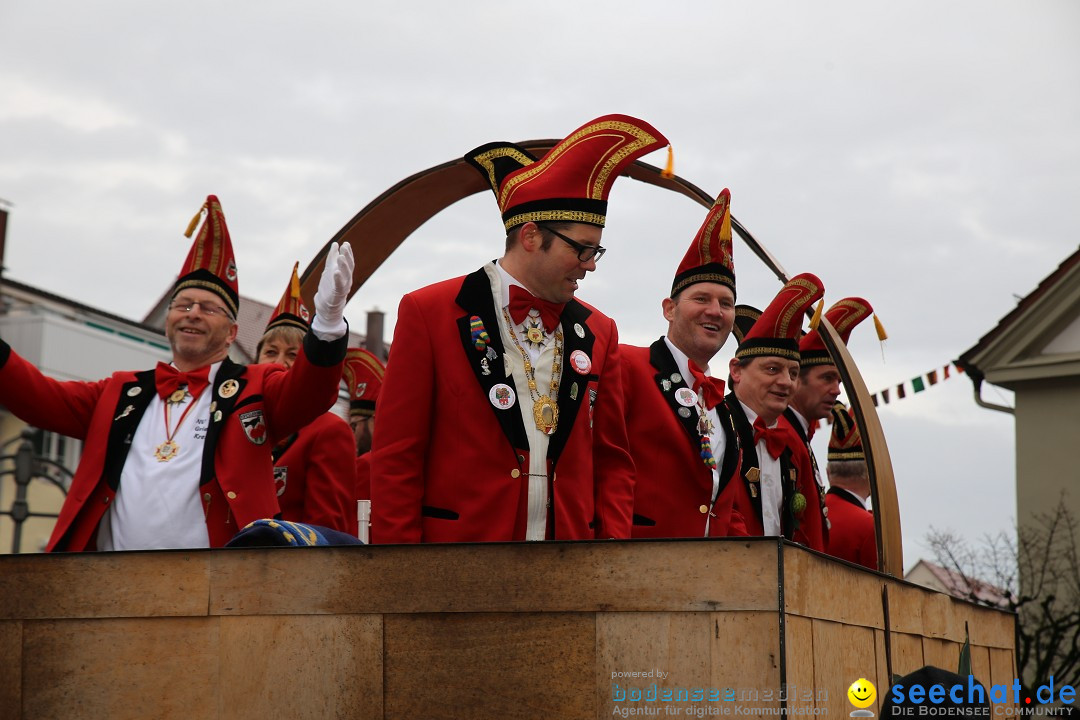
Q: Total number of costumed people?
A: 8